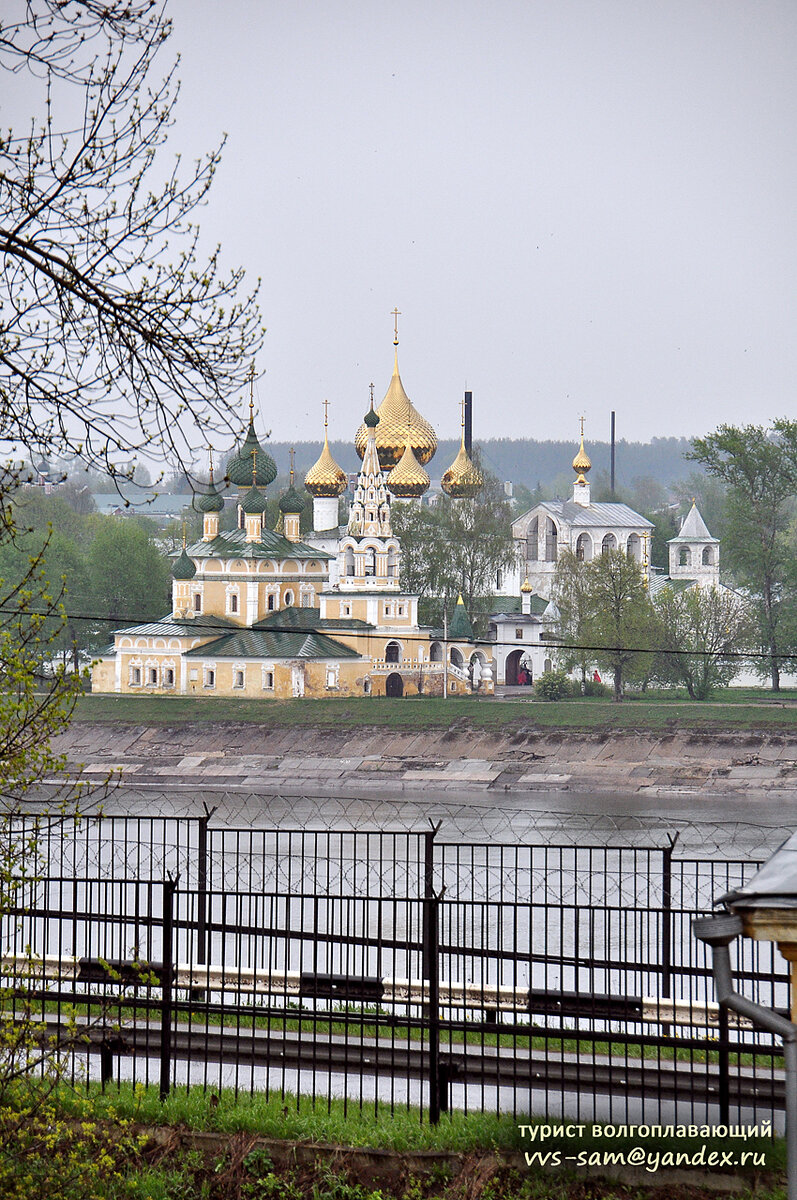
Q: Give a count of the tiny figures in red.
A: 2